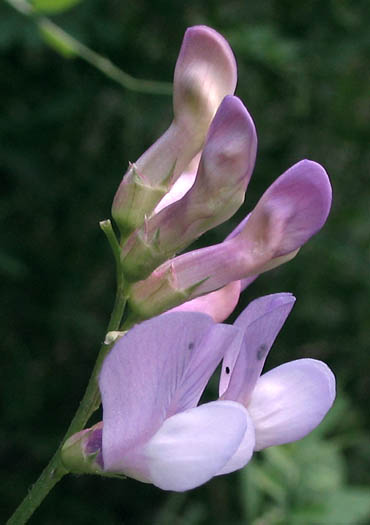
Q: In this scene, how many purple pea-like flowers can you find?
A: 5